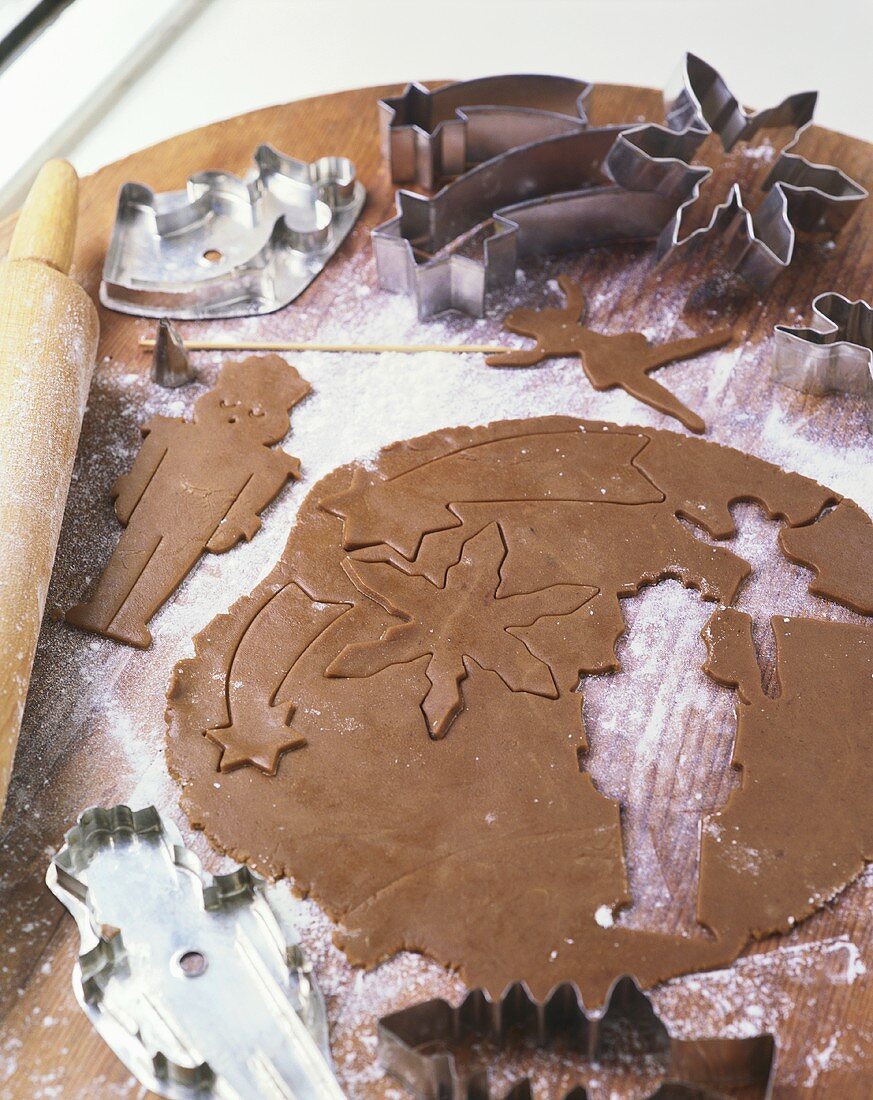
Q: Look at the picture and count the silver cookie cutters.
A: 7